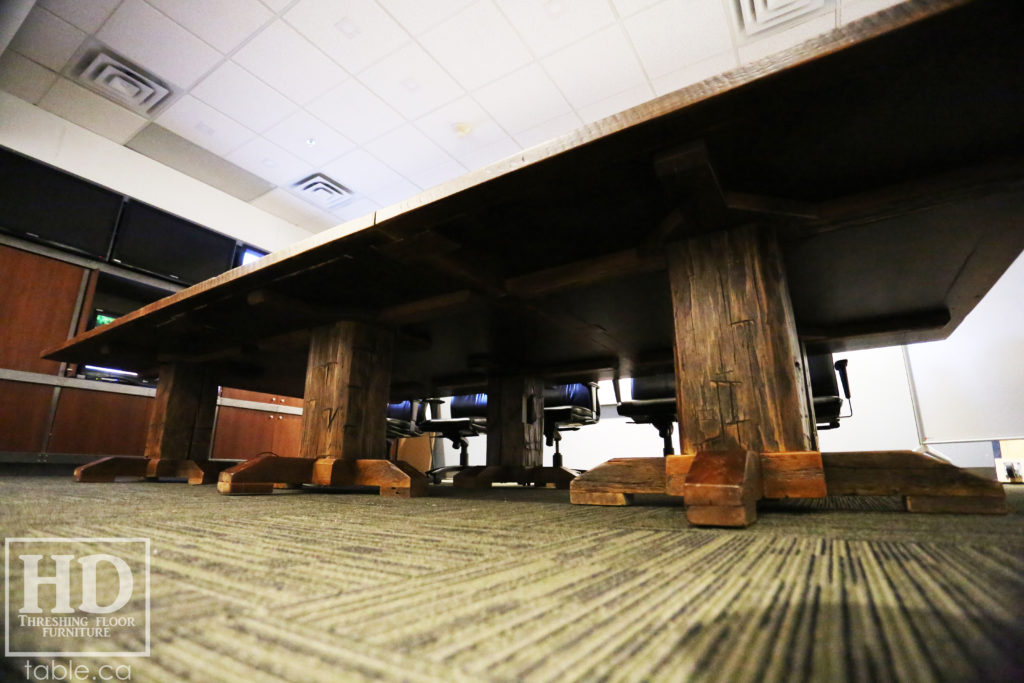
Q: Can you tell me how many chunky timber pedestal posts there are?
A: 4